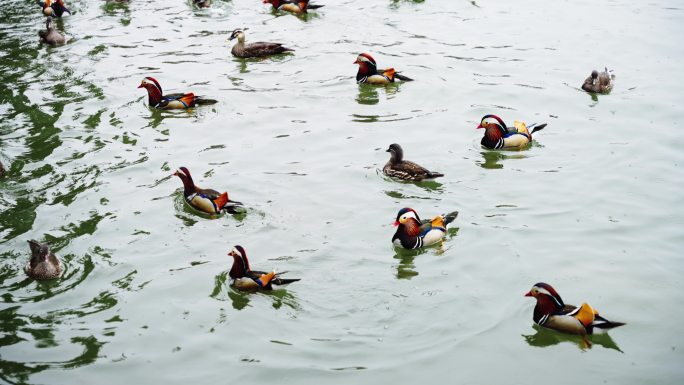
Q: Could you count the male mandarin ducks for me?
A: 9